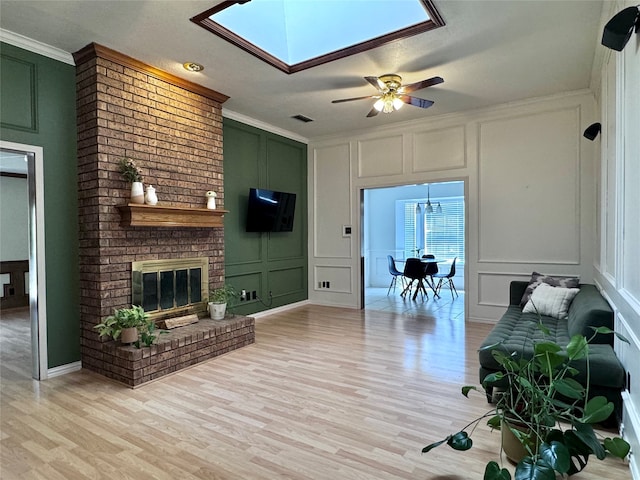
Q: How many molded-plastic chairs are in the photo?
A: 4